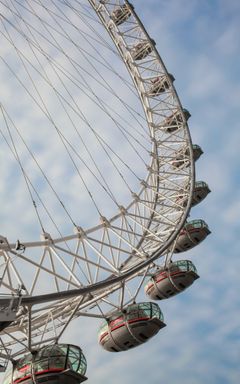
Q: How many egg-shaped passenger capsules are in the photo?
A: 10